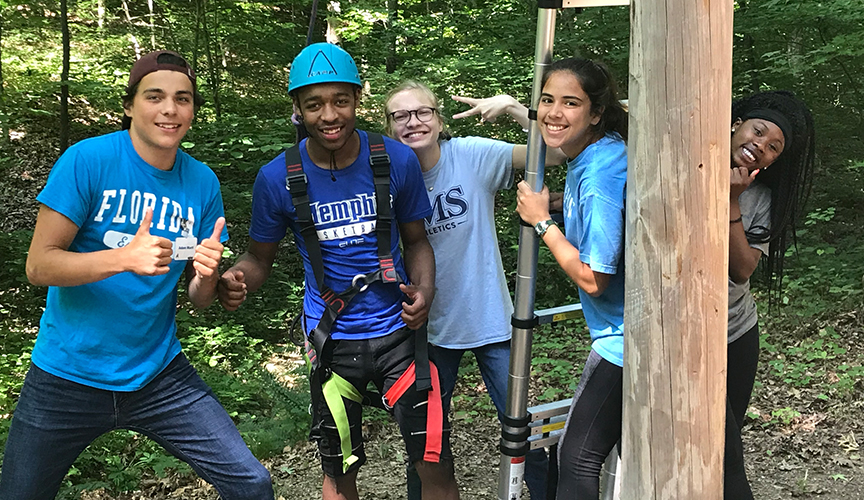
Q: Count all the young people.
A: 5